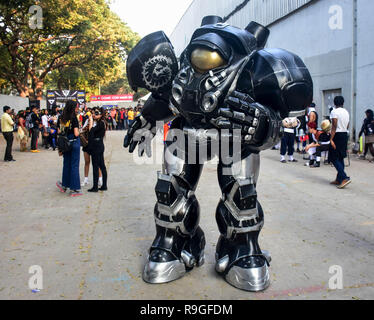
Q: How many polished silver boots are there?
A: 2